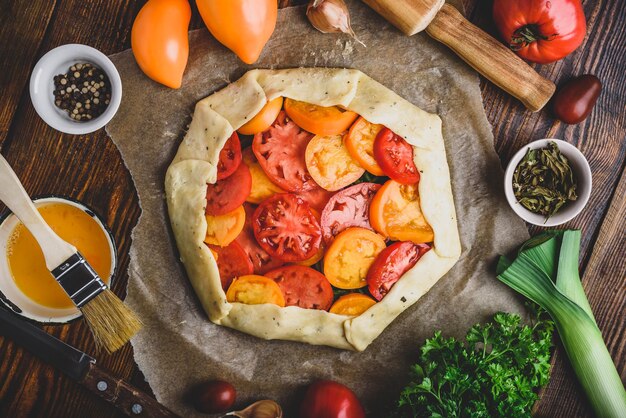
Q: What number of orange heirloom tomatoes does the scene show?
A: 2